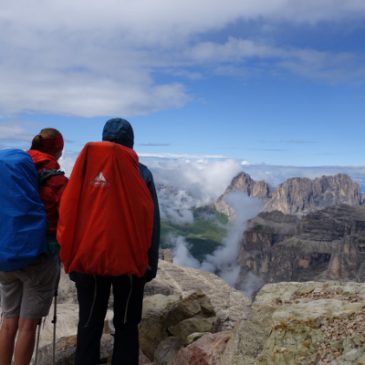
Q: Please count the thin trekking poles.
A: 2